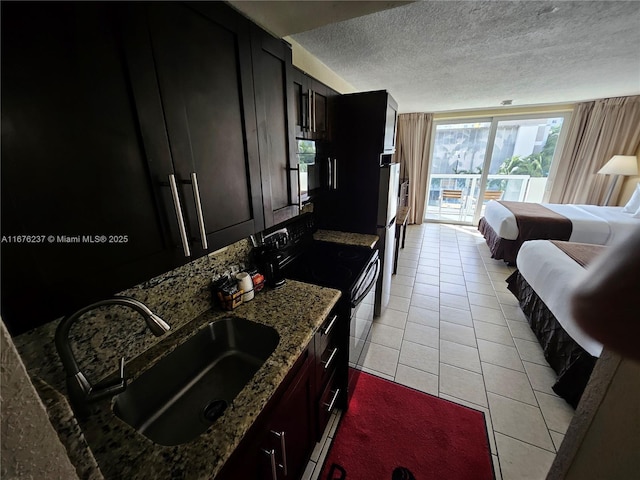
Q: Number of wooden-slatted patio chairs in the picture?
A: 2